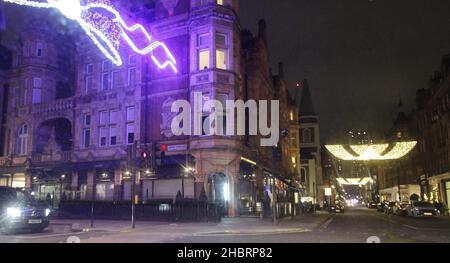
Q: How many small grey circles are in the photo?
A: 2